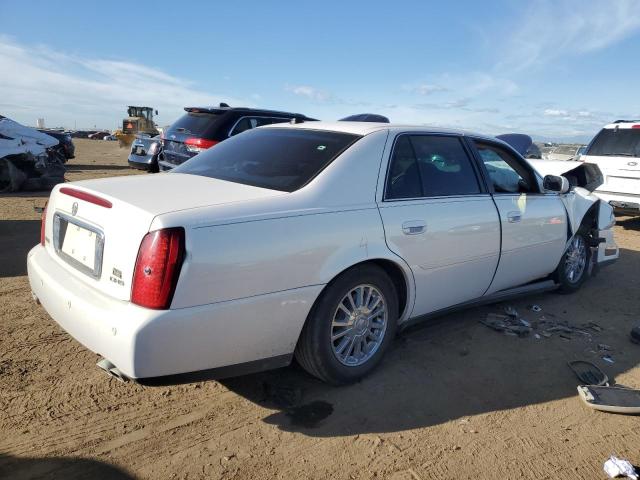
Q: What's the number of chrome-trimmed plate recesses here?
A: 1